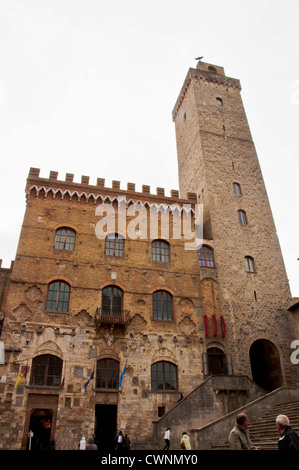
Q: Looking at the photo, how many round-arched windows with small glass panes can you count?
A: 10